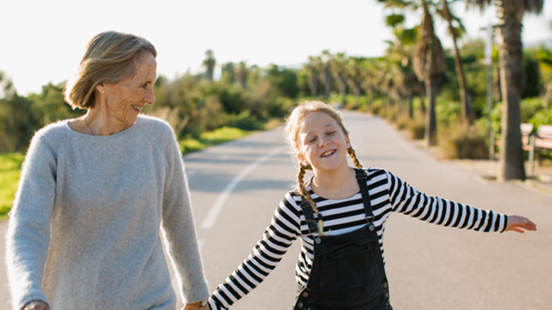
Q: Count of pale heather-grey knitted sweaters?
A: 1